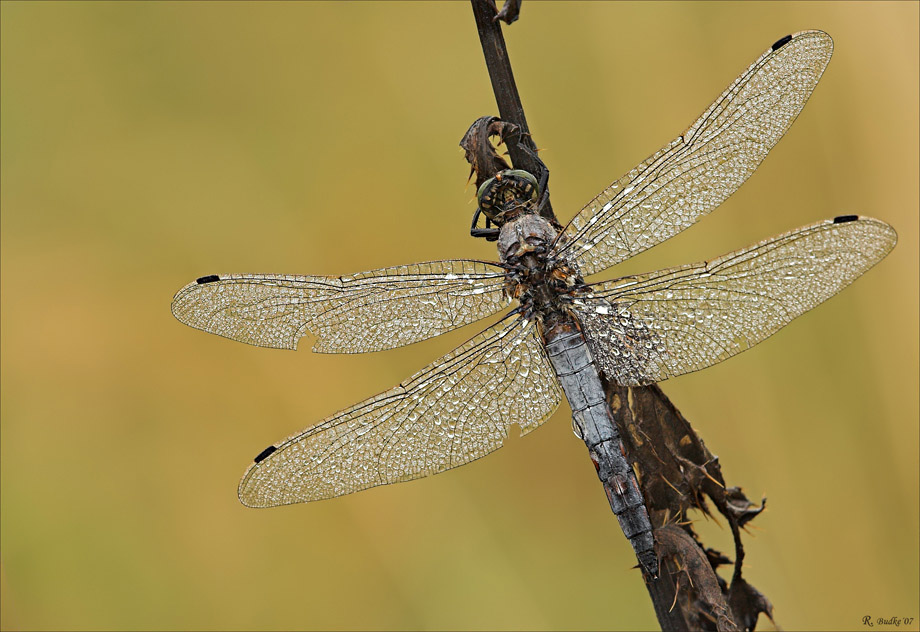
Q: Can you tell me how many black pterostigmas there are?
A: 4